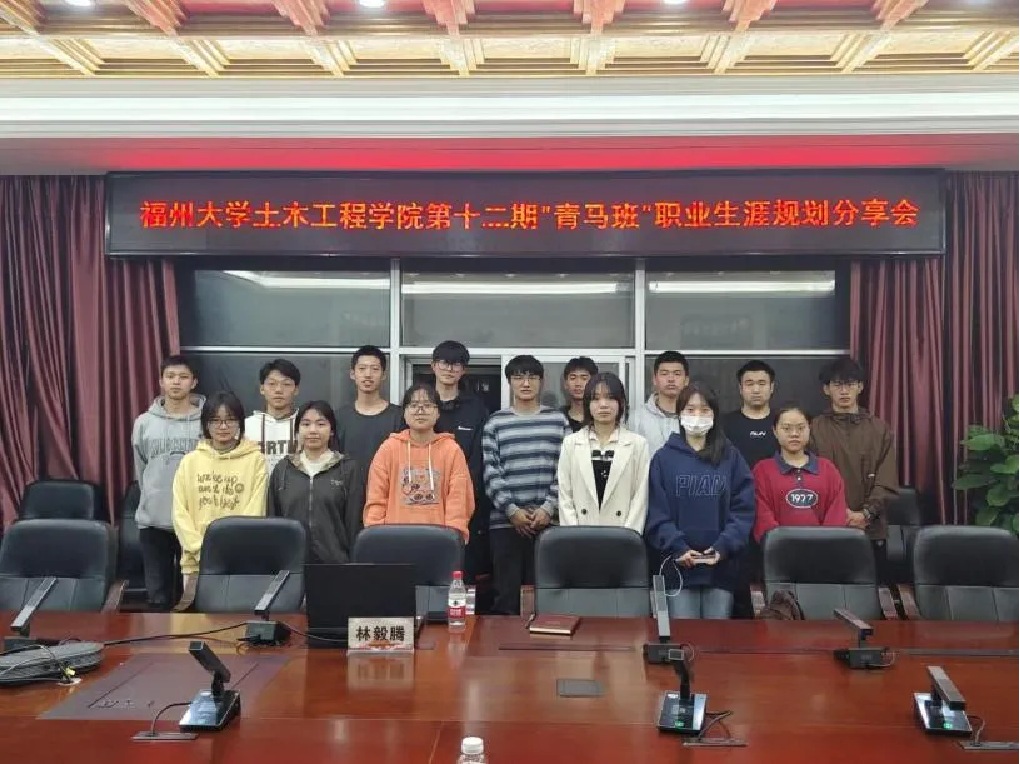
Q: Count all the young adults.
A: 15